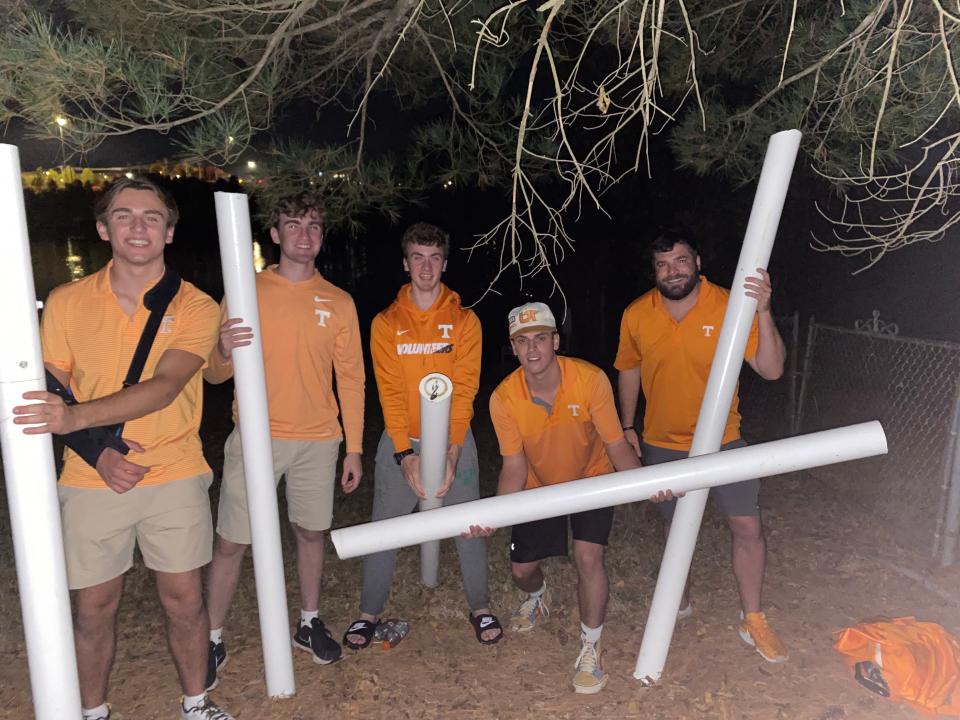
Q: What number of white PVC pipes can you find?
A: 5